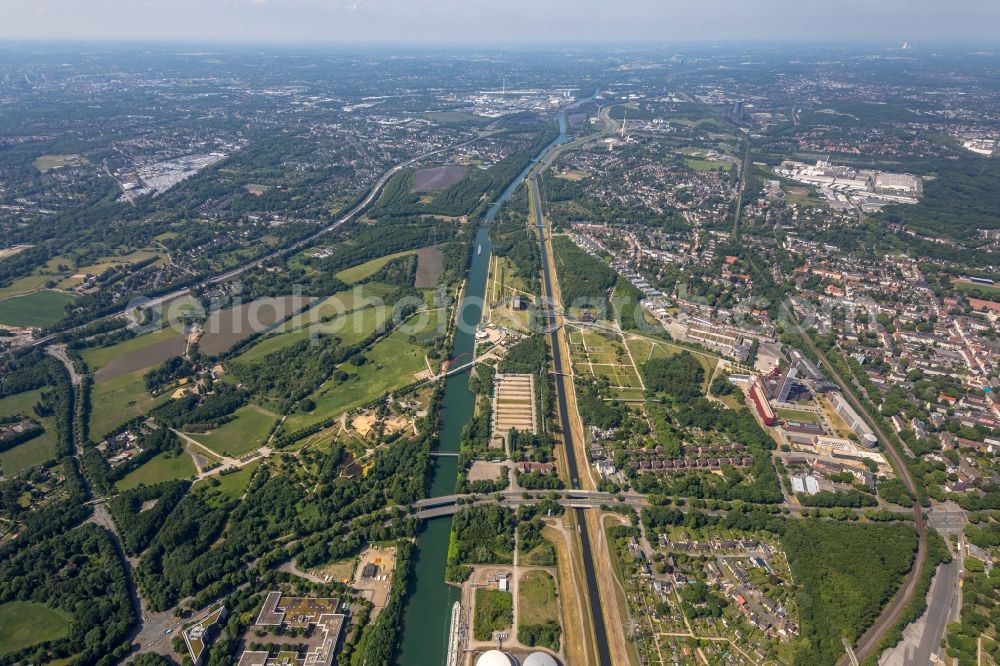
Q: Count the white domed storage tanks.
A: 2